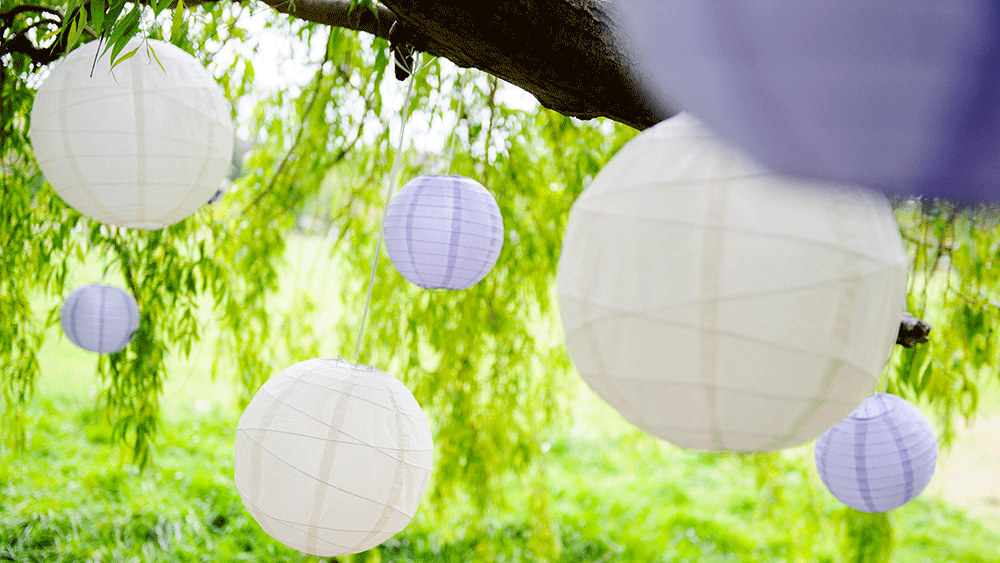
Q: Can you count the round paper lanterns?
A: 7